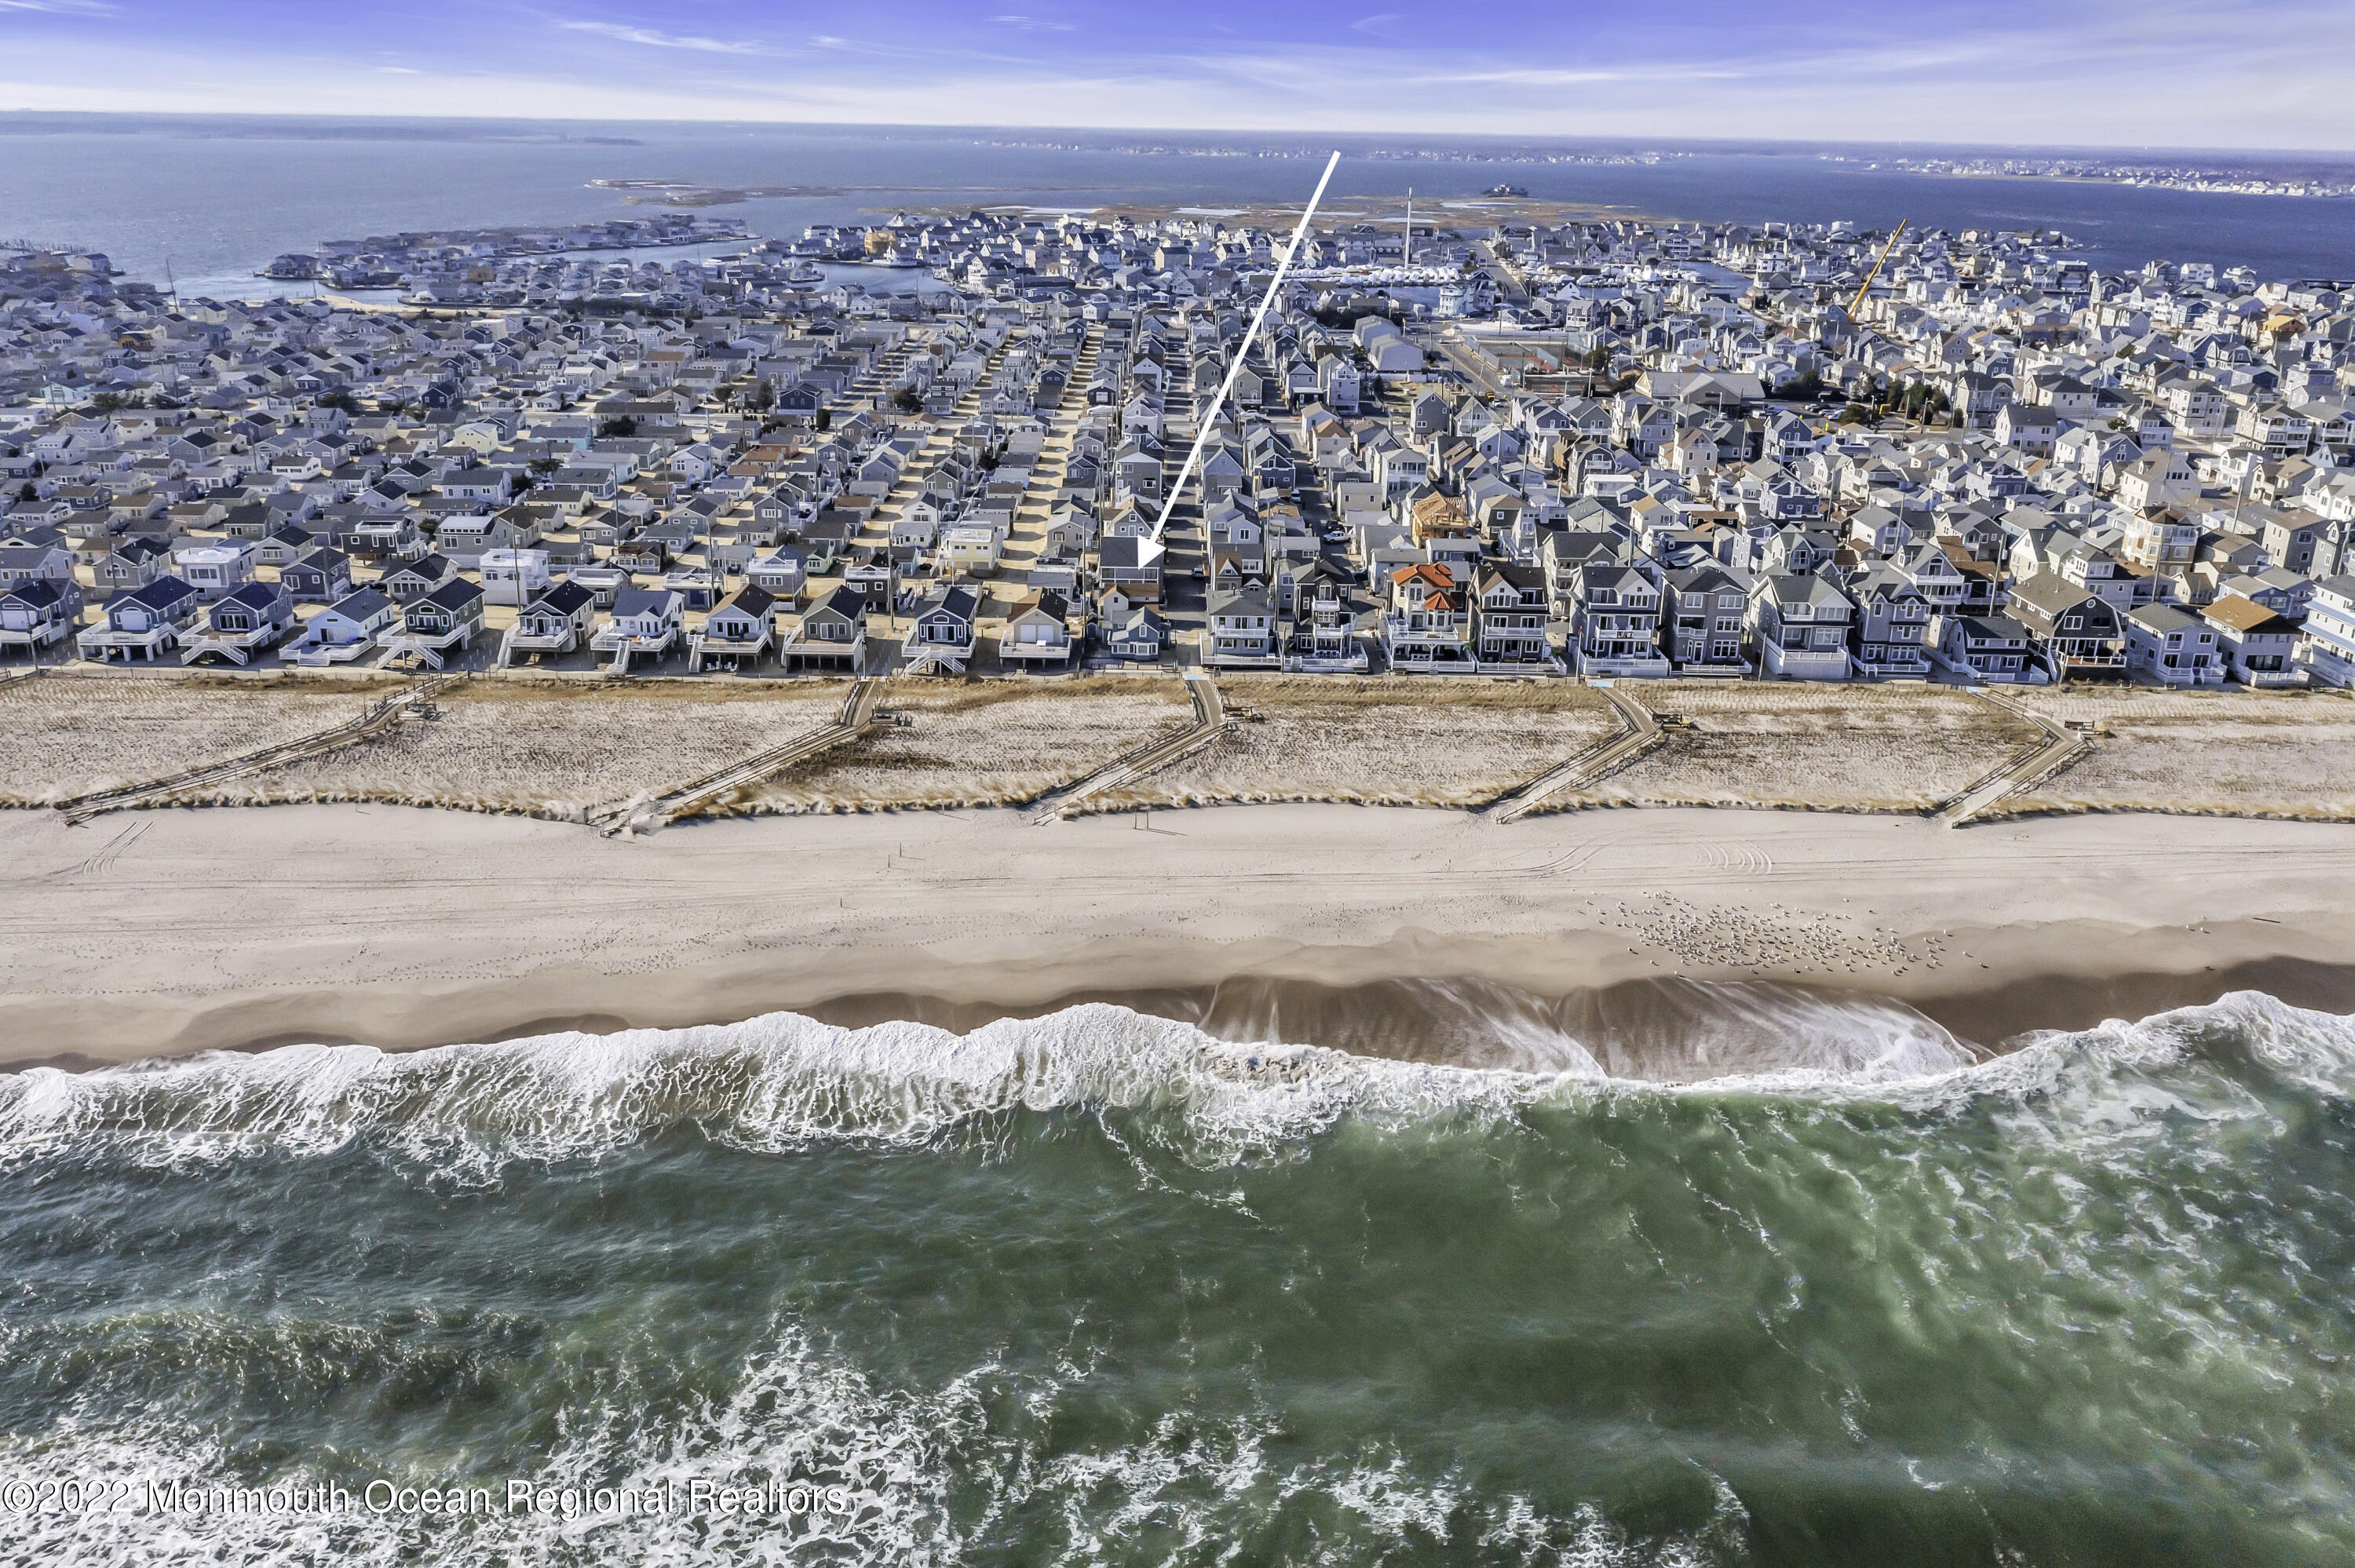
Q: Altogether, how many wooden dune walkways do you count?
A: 5